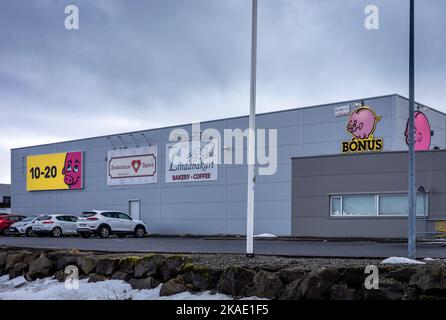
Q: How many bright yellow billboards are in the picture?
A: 1